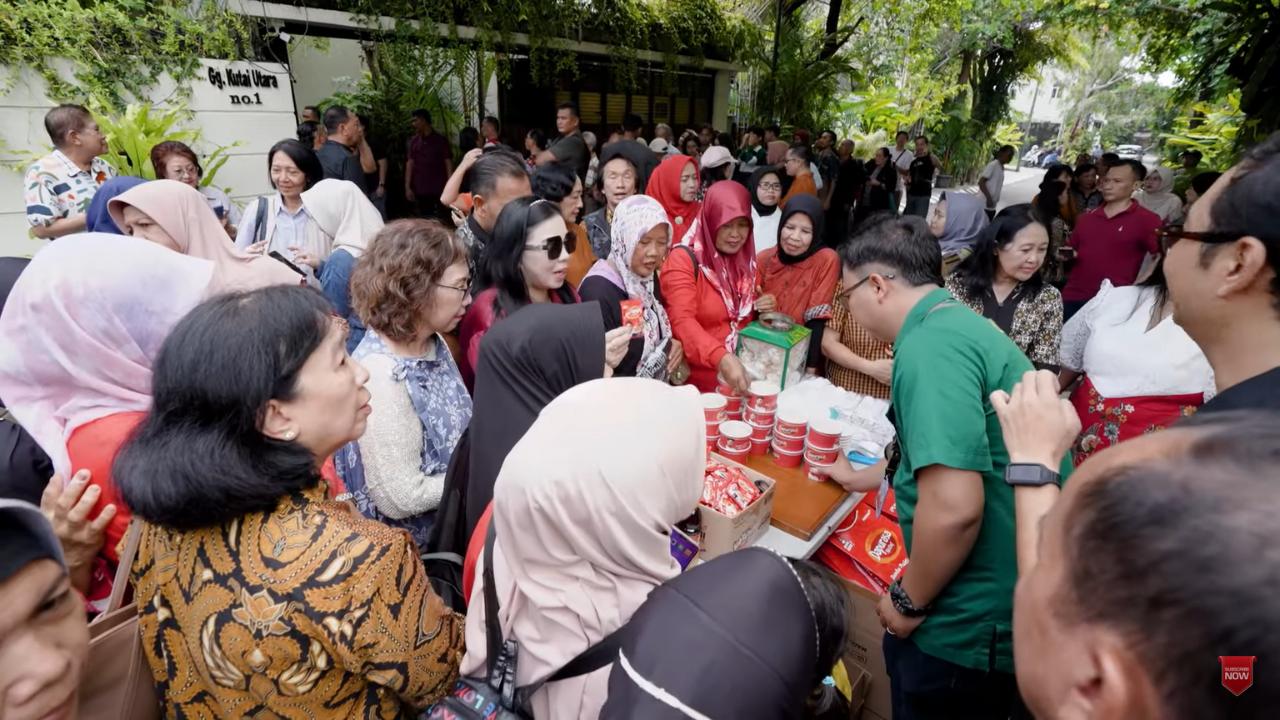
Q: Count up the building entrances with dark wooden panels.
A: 1